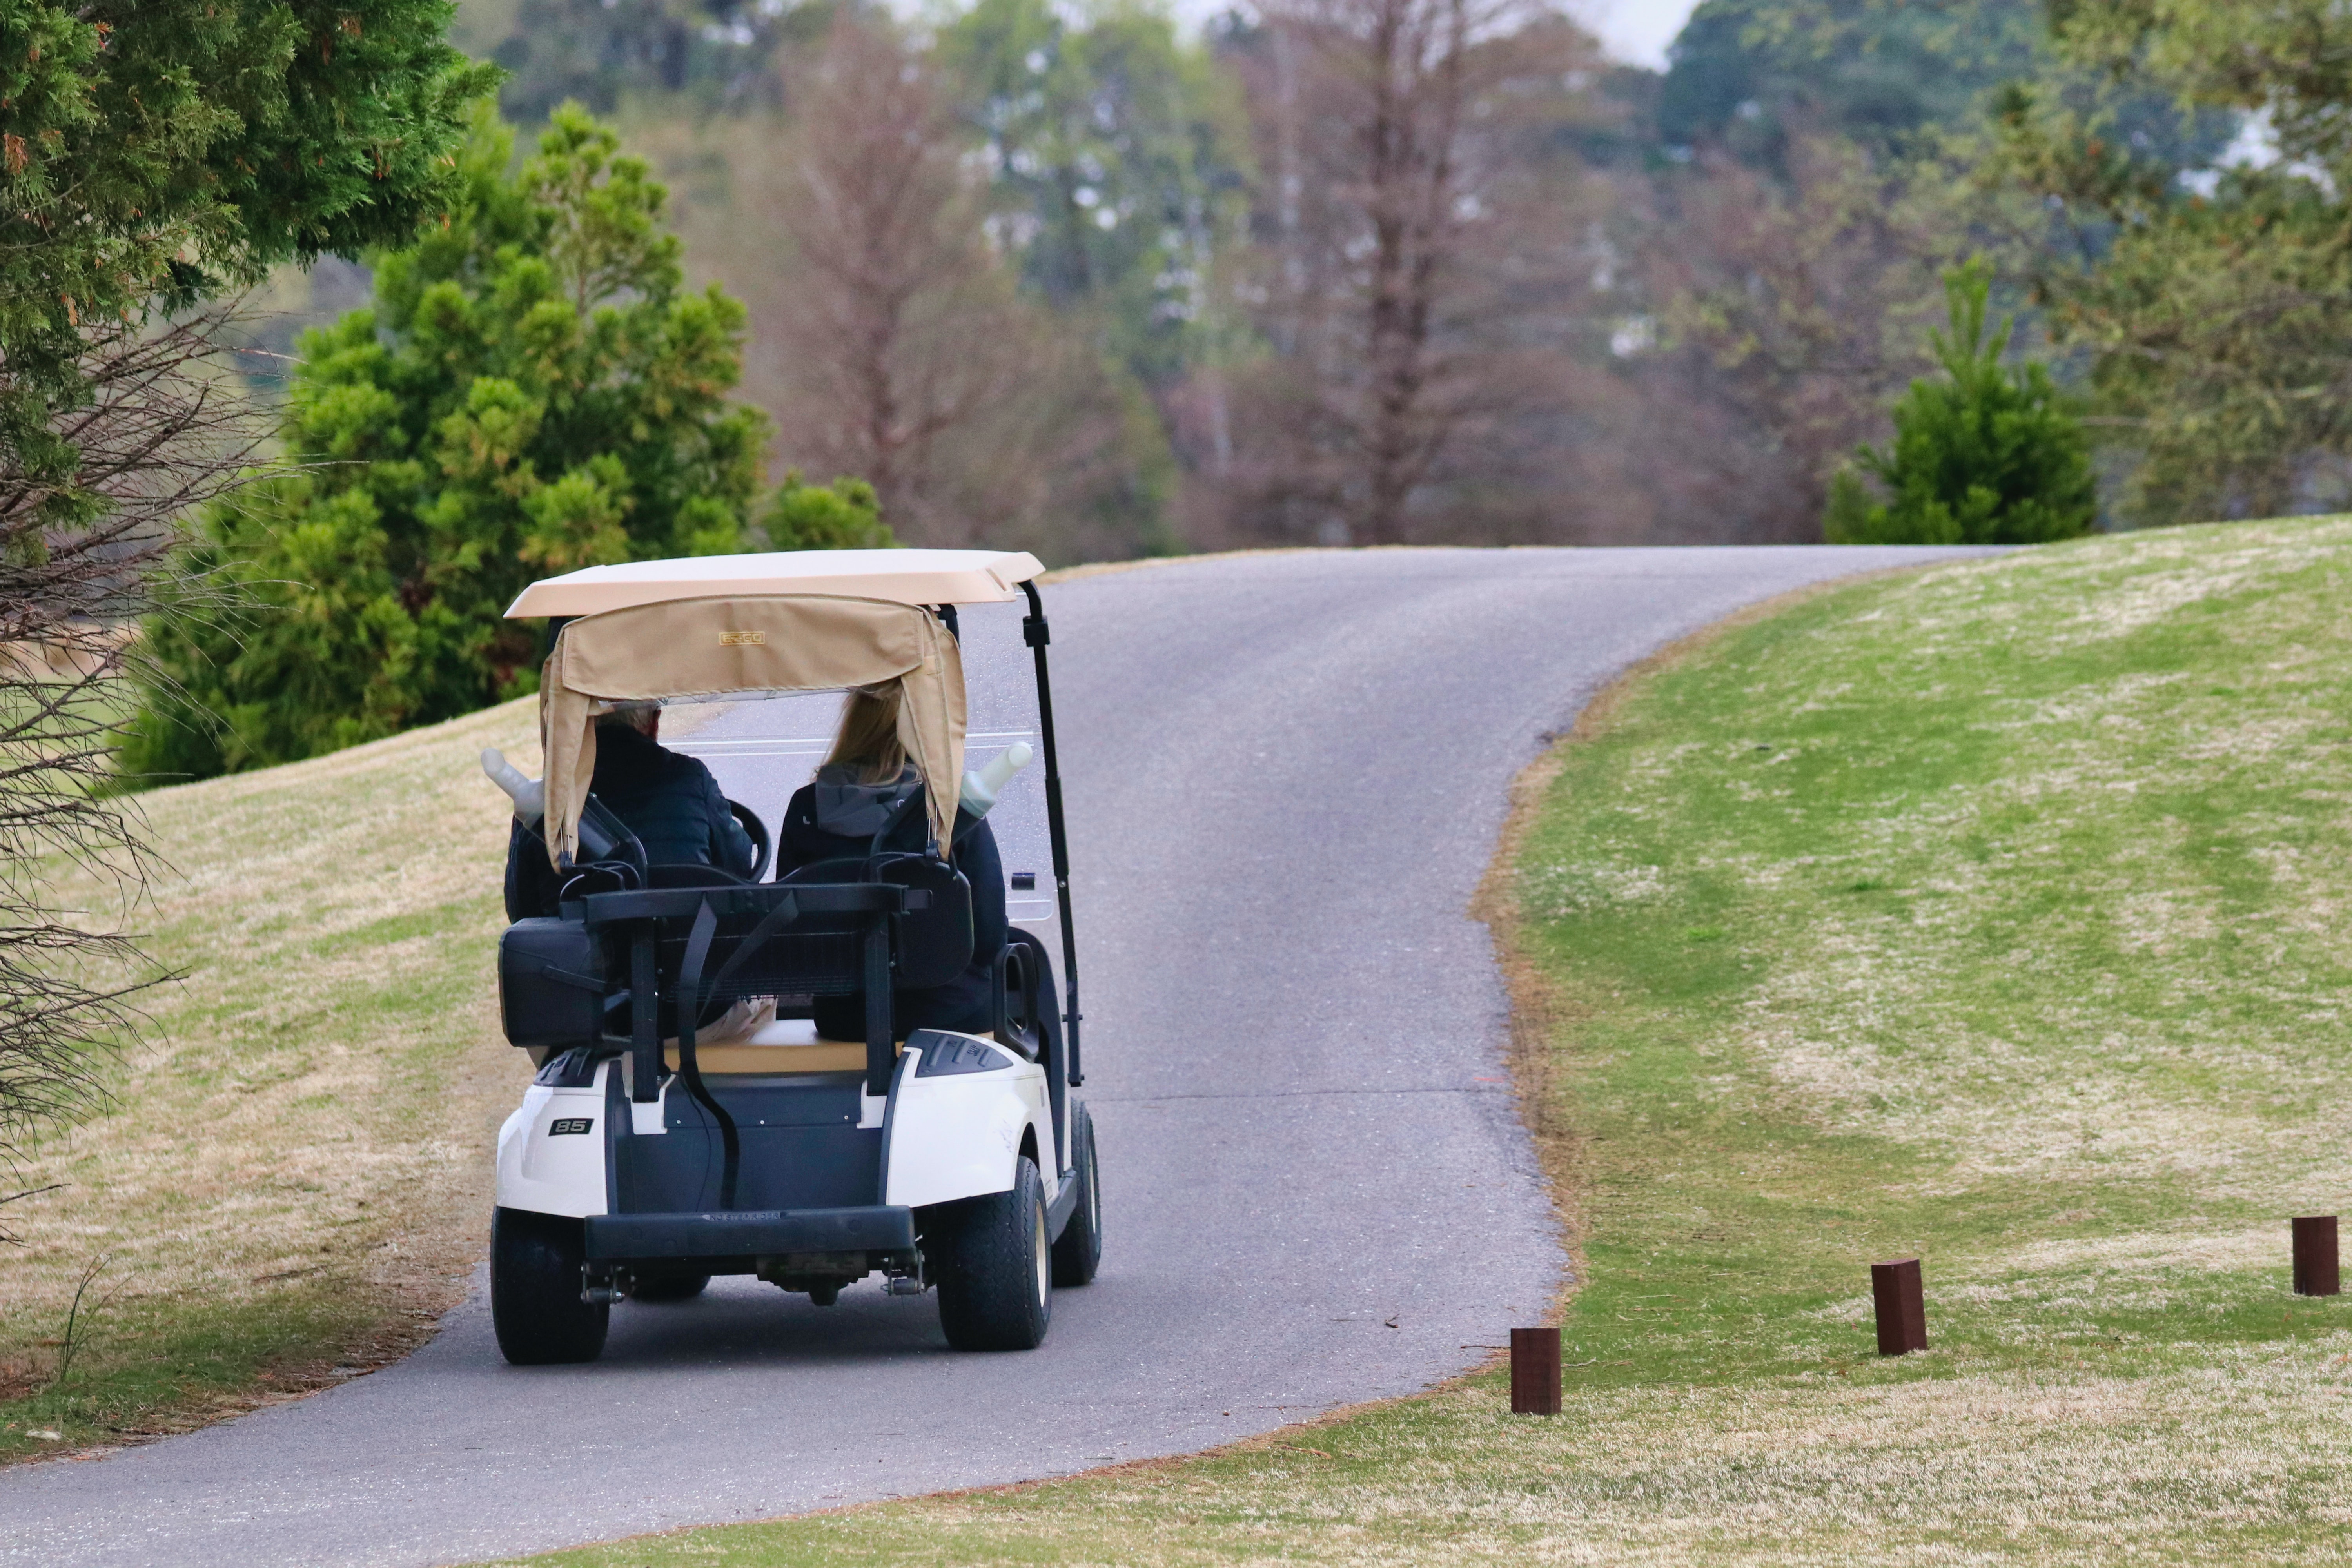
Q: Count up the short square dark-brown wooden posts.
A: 3